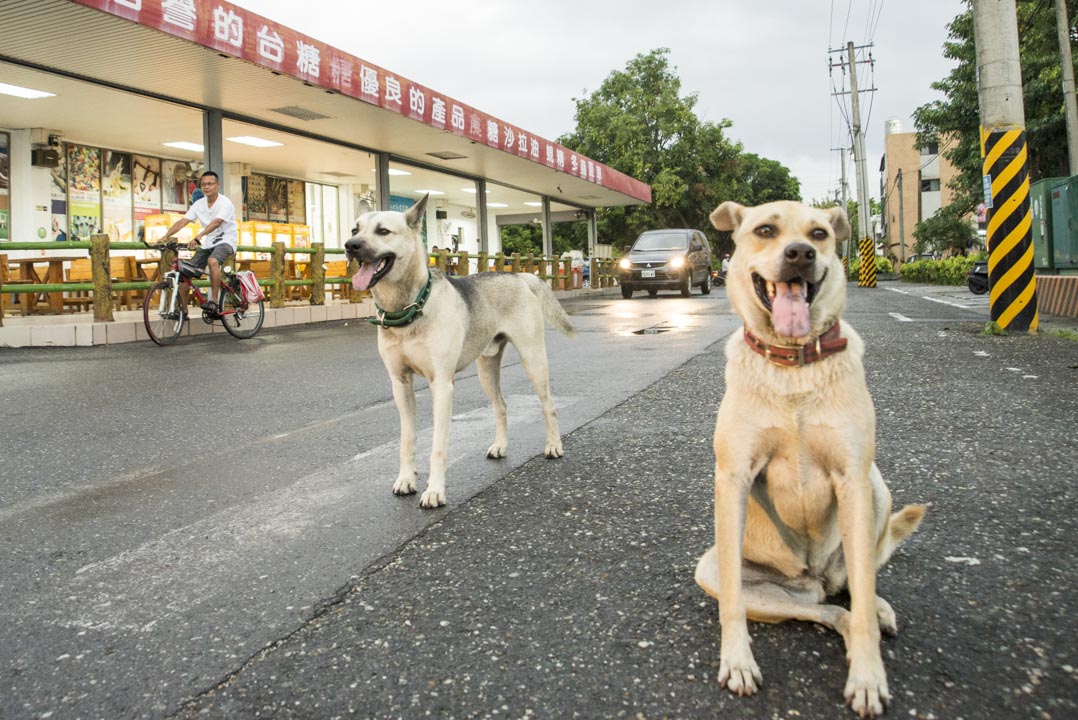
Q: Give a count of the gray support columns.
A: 5